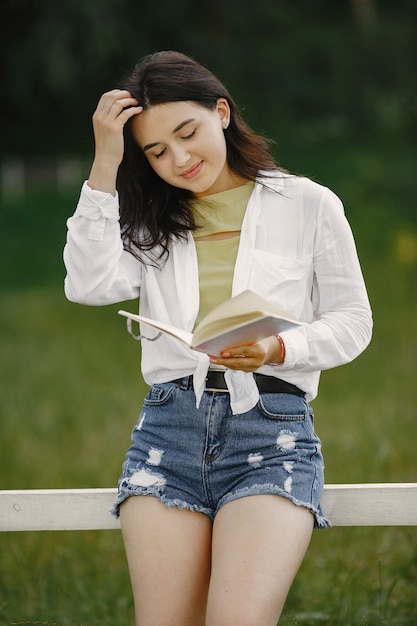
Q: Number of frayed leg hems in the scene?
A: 2